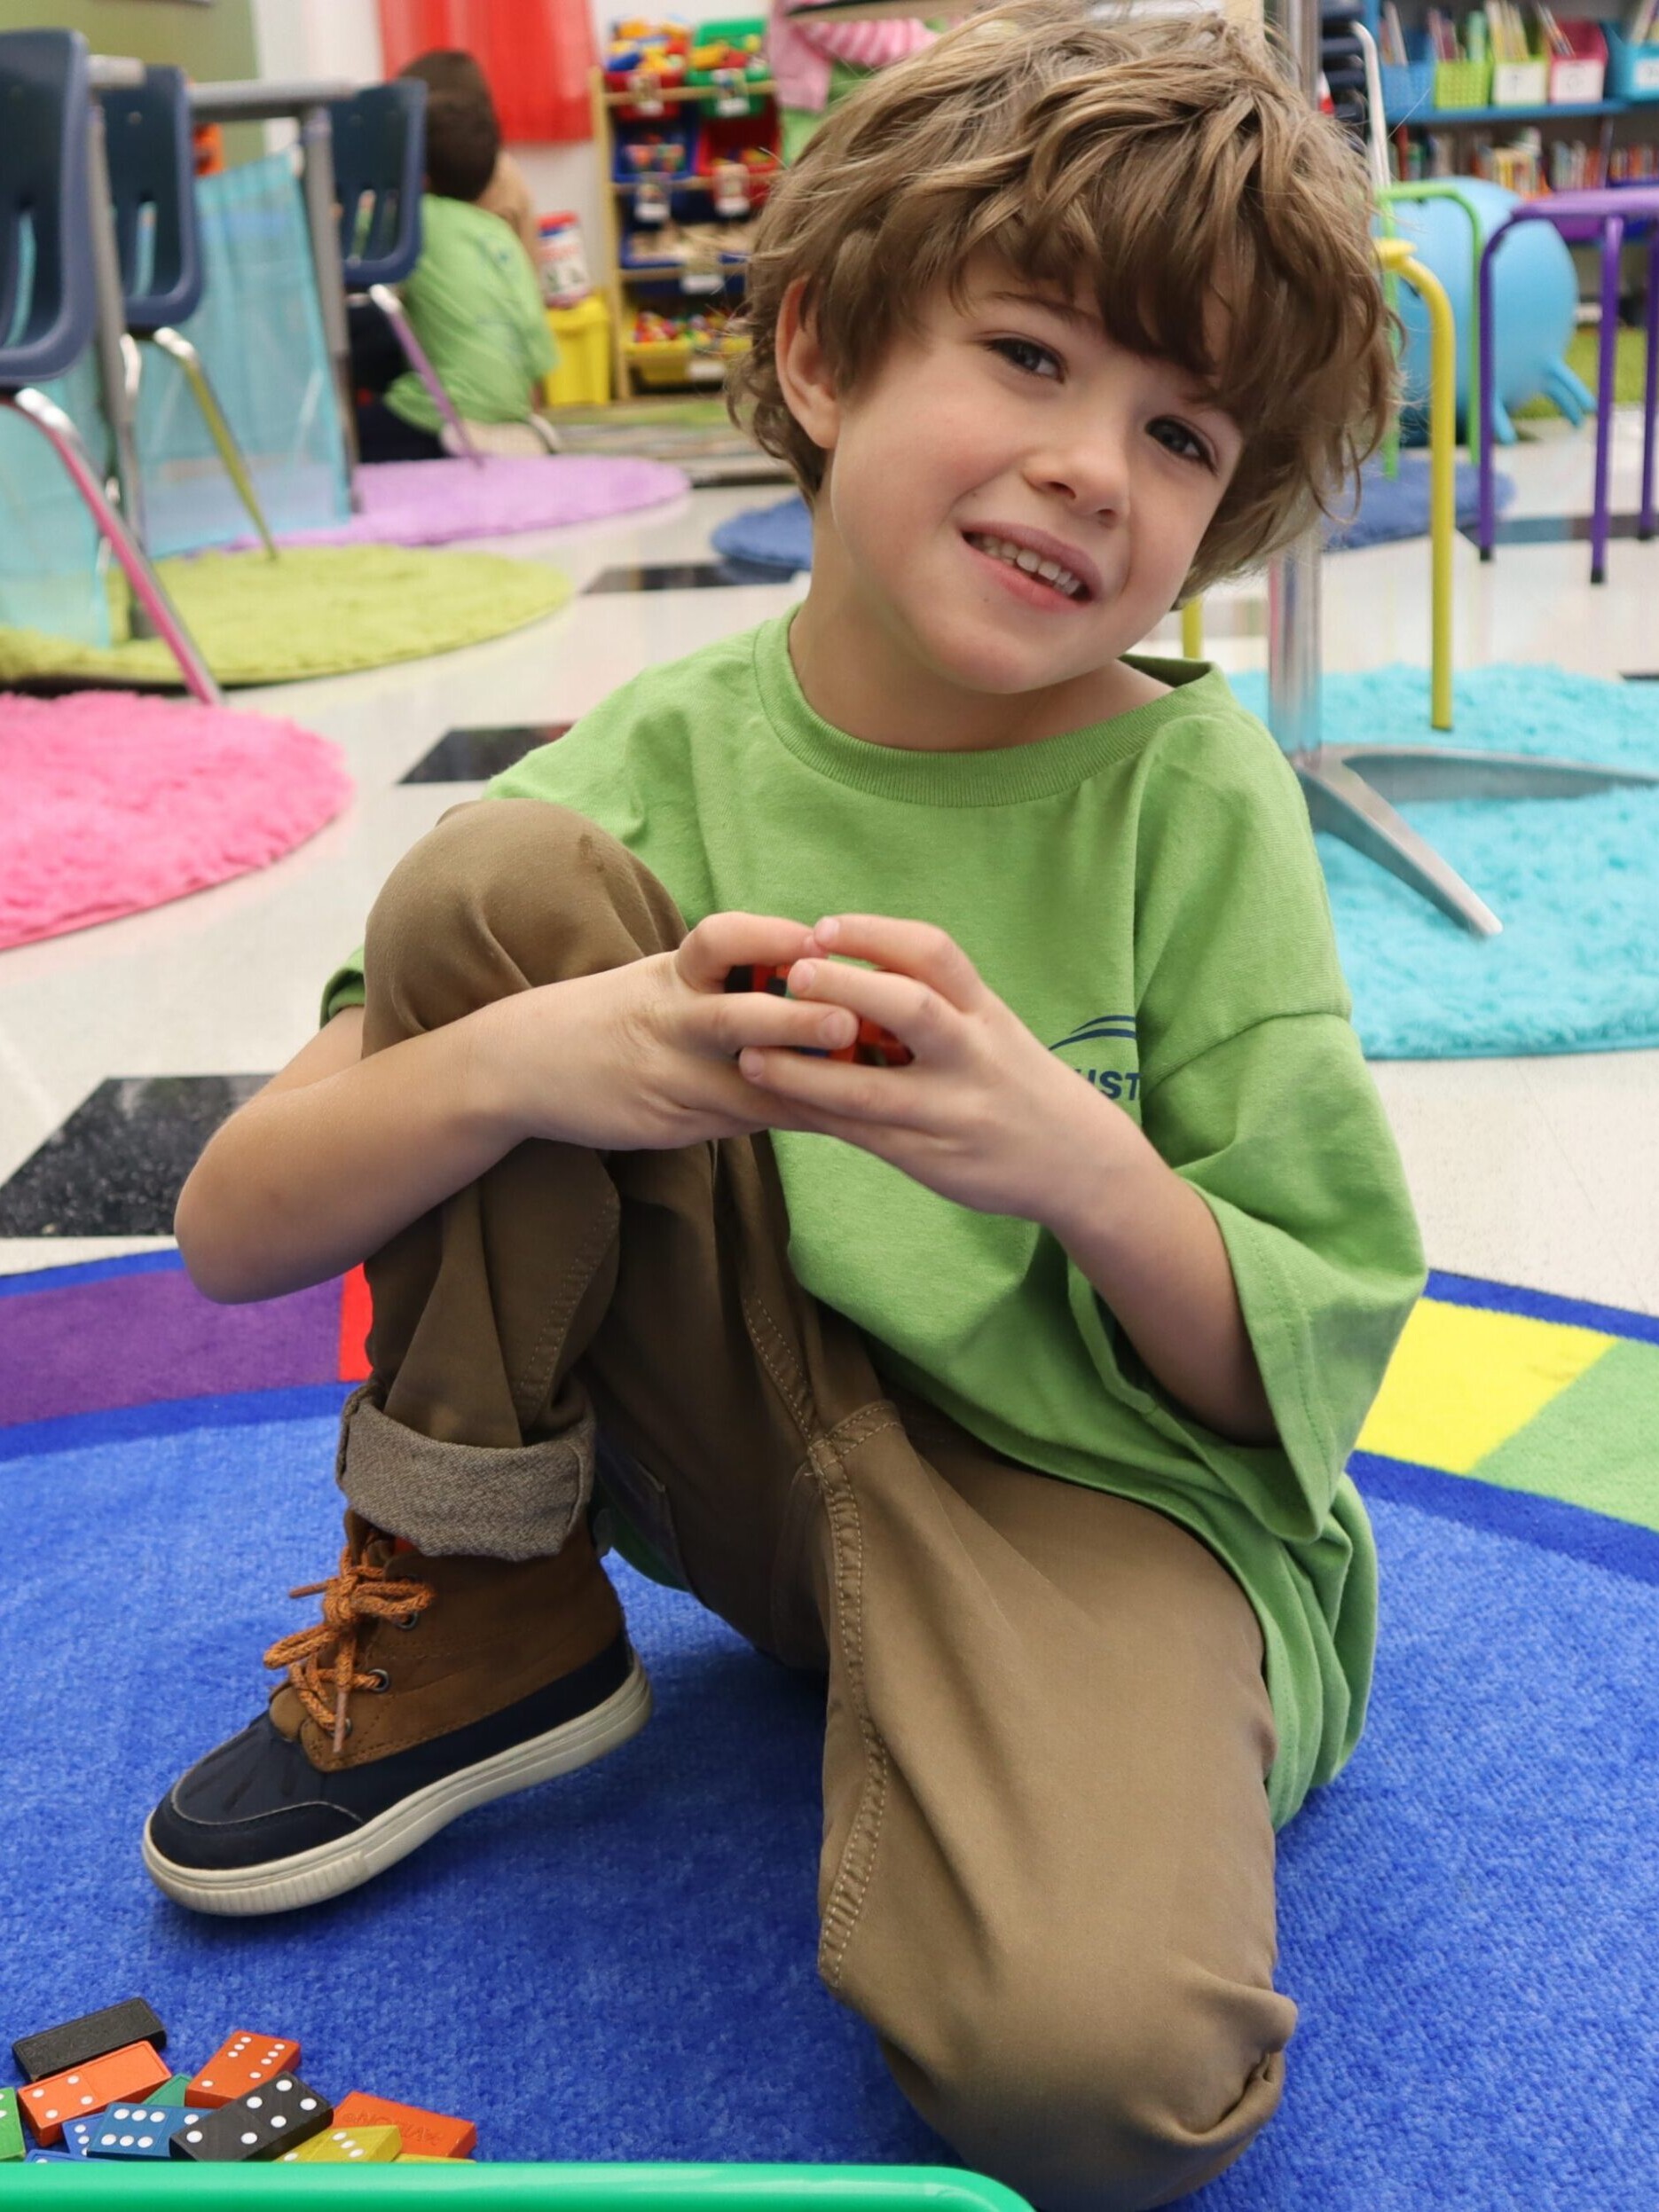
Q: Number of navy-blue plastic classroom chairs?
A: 3